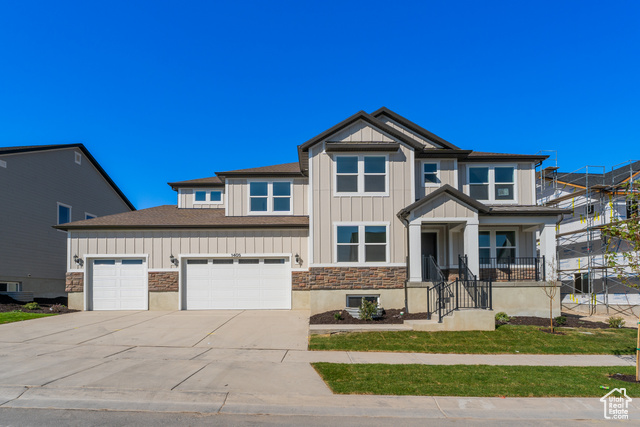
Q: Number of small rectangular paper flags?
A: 0